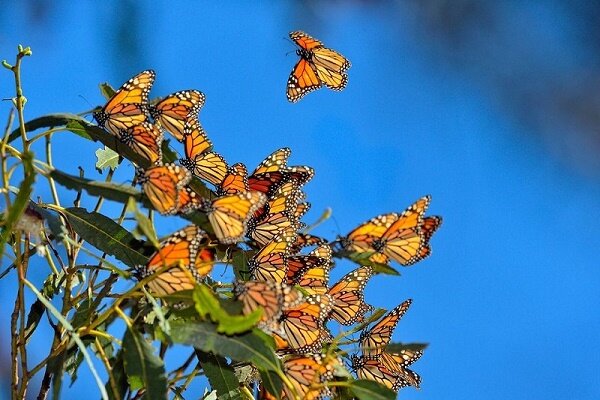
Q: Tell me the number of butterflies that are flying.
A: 1